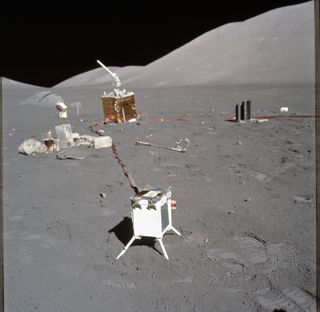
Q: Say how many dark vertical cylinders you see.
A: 3